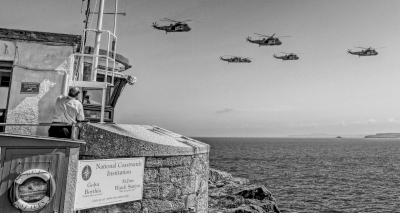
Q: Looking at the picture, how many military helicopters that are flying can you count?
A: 5